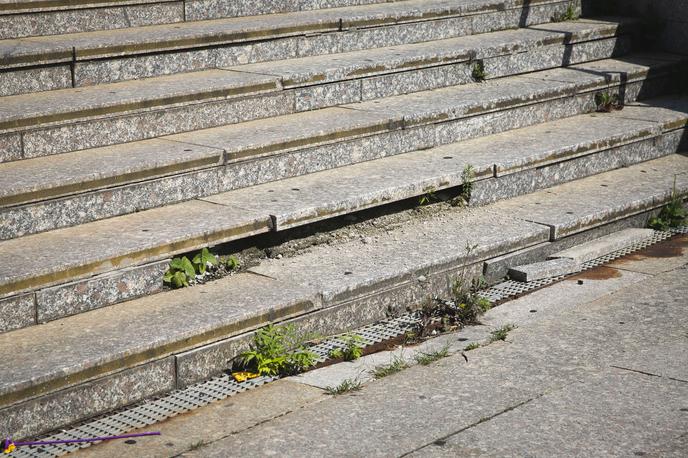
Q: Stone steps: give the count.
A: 6